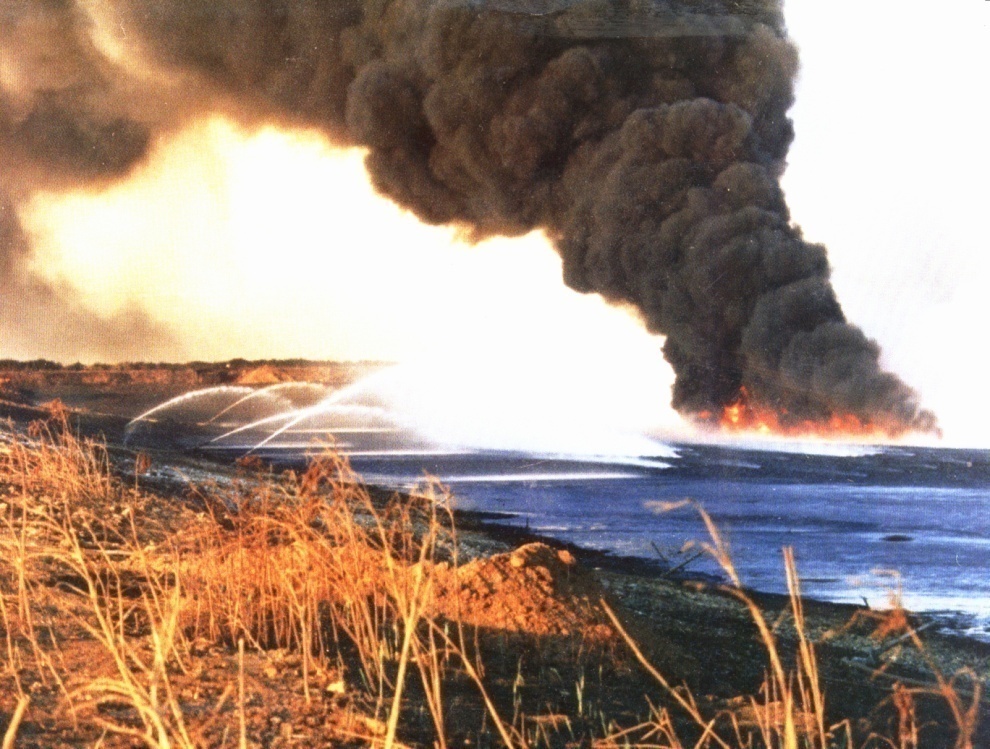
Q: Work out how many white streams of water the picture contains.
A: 4